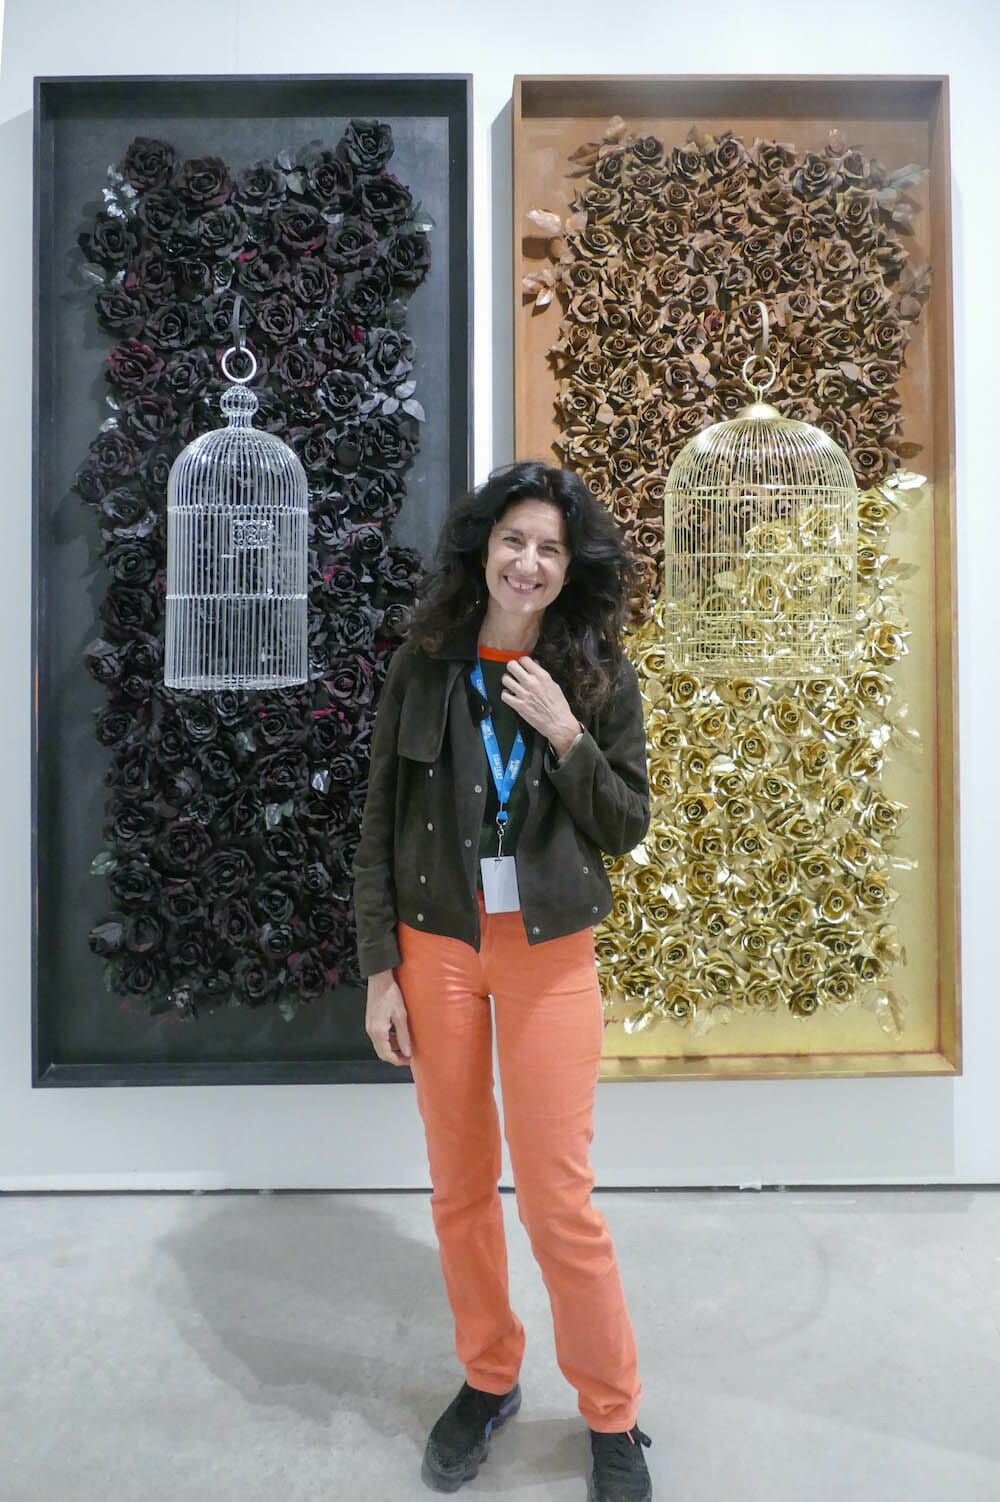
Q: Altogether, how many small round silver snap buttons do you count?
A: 10